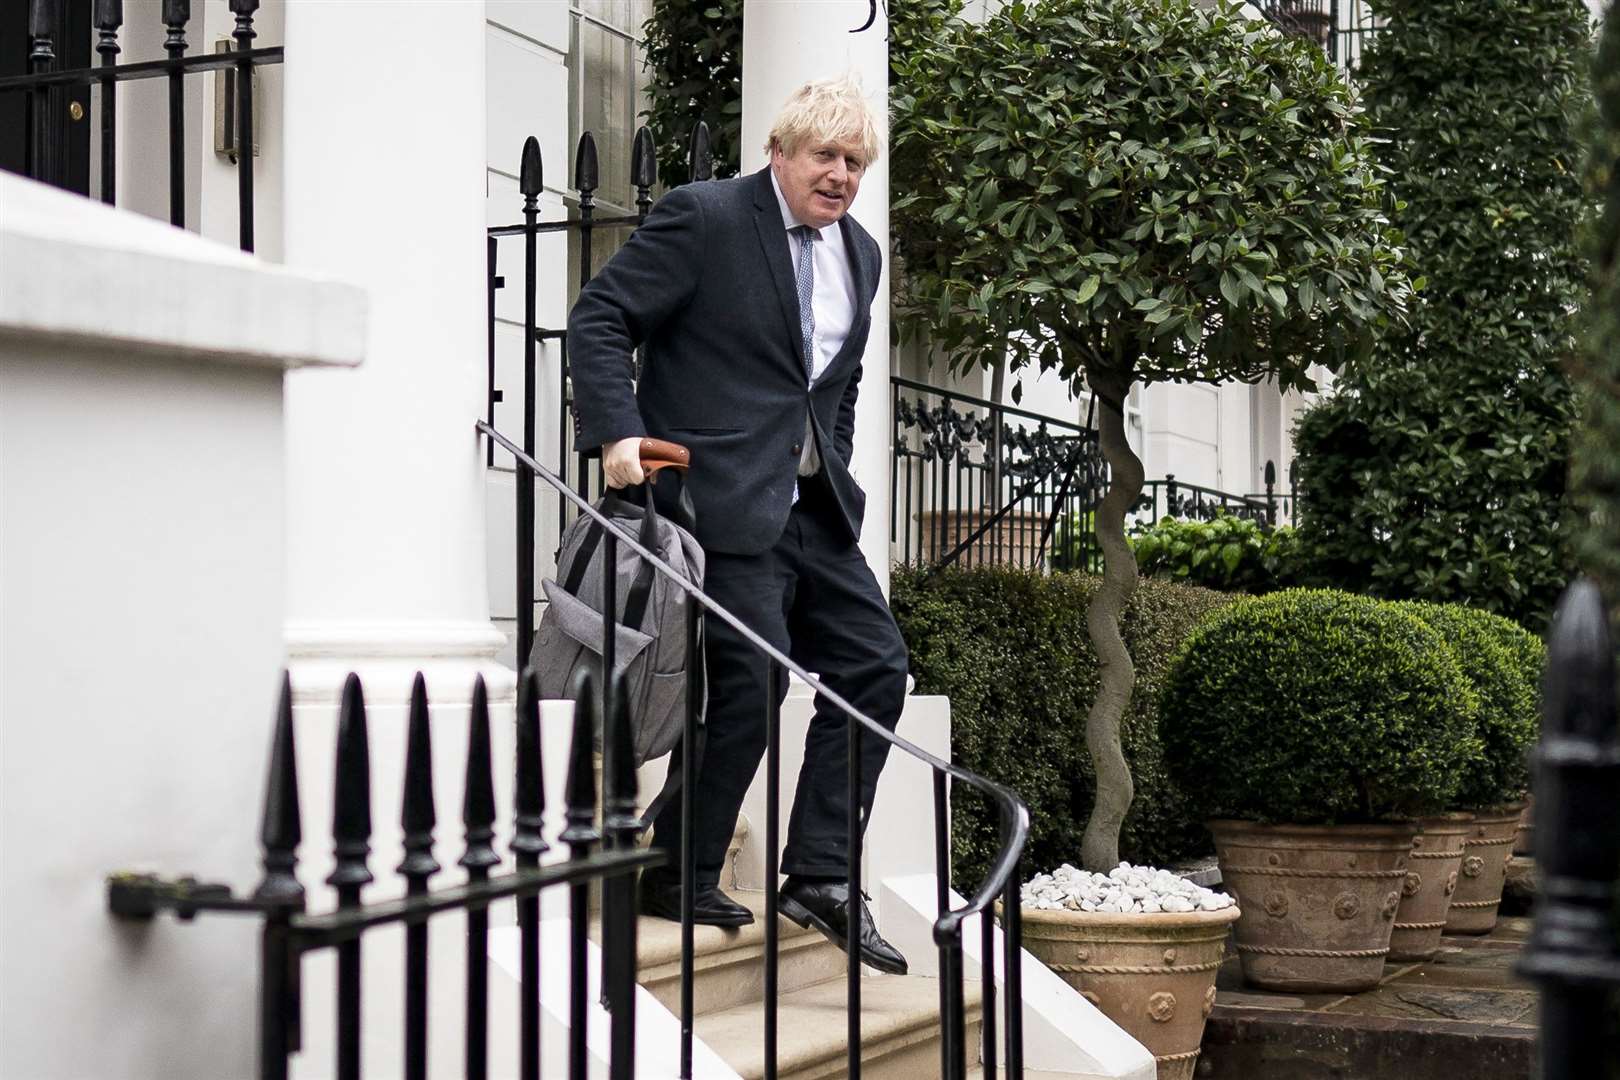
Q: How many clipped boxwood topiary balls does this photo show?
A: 2